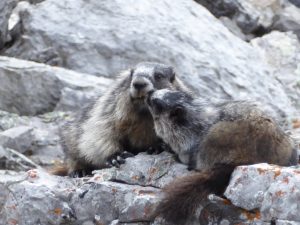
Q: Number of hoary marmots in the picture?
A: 2